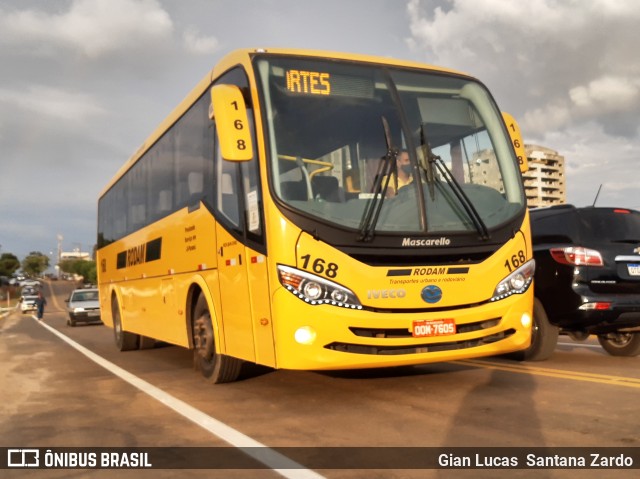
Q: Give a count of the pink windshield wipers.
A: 0